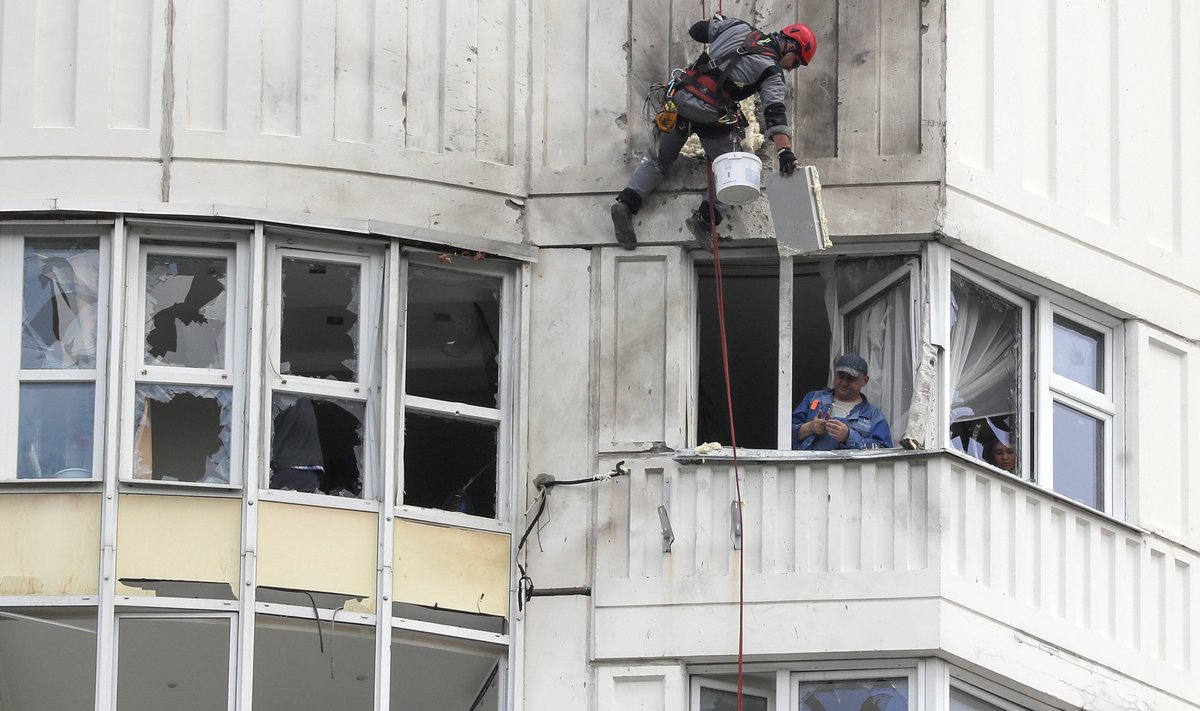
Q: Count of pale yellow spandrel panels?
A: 4